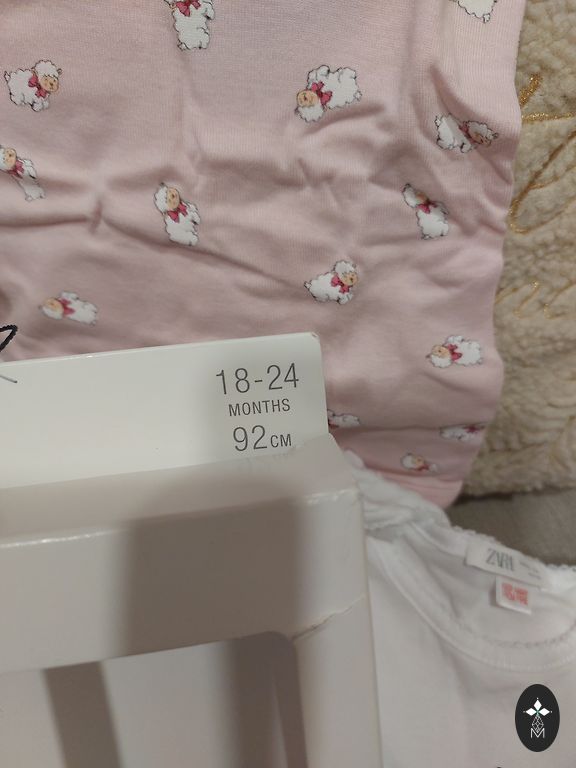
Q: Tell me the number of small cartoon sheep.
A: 14